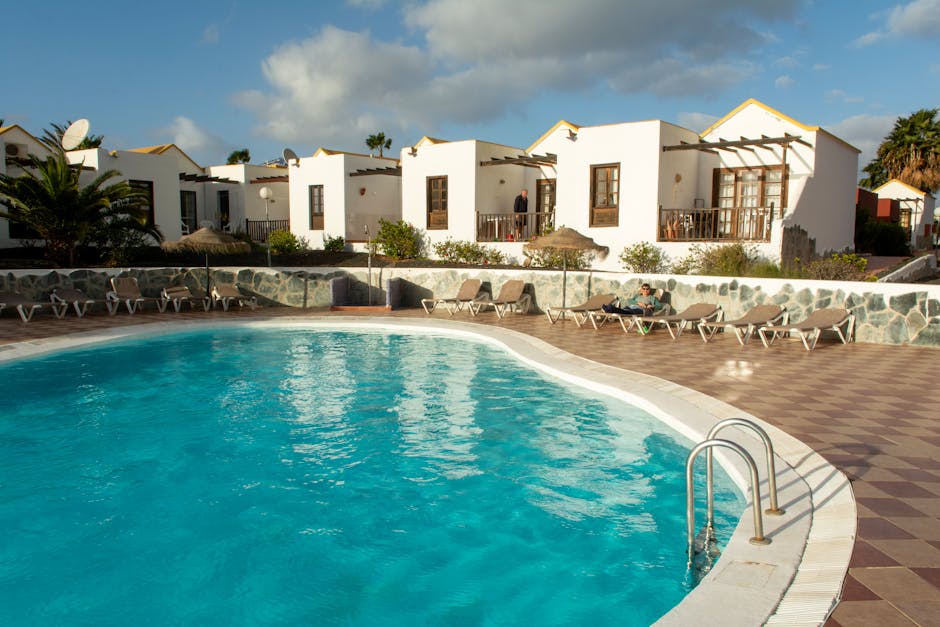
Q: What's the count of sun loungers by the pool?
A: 12